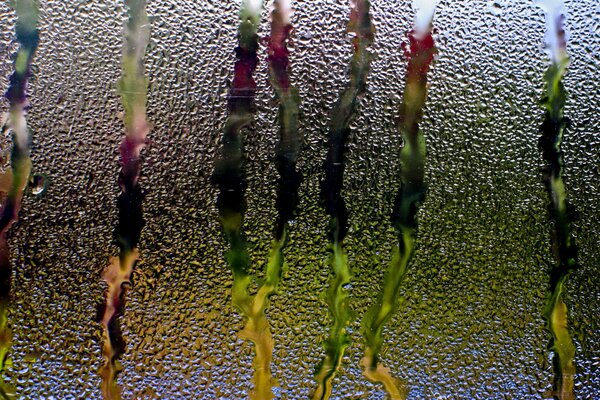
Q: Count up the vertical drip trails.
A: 7